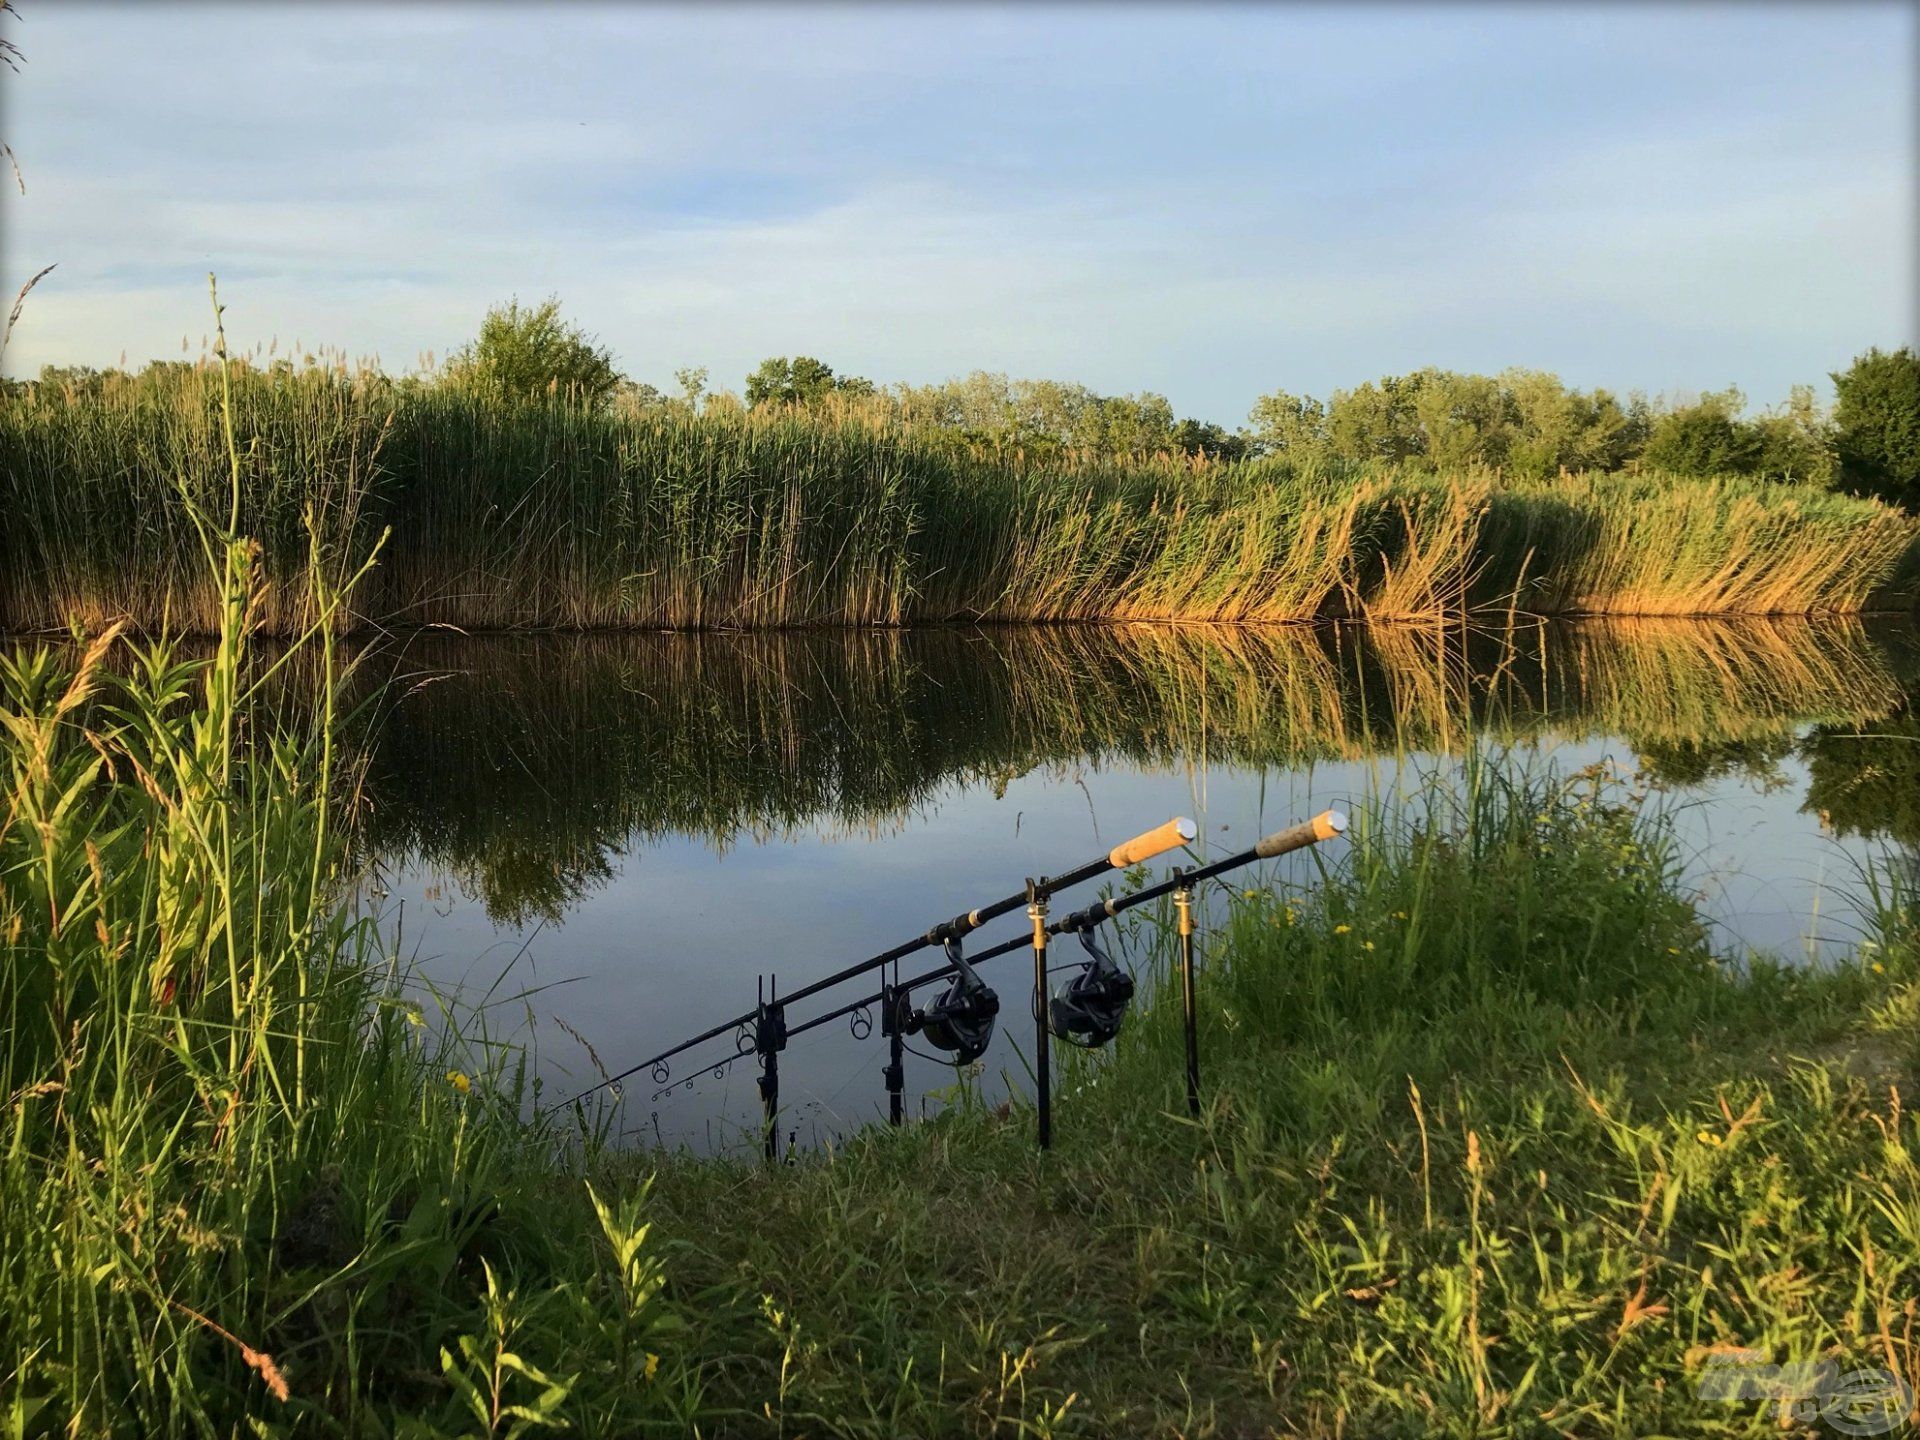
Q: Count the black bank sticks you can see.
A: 4